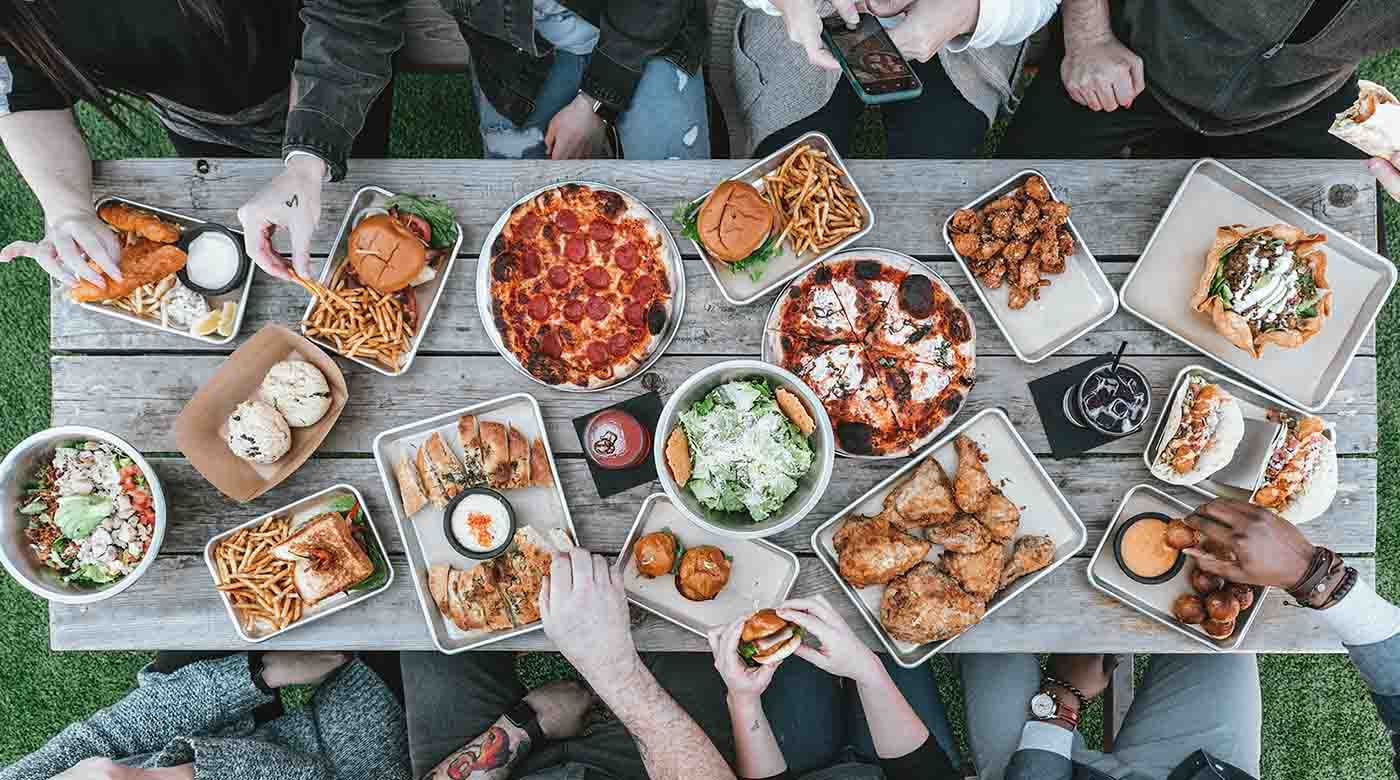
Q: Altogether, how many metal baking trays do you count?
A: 11